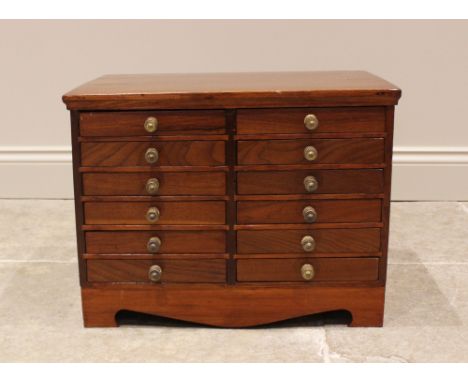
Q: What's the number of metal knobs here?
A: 12